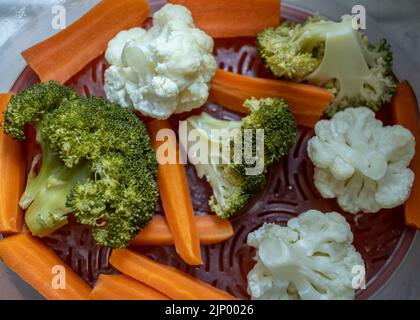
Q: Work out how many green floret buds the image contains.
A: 3